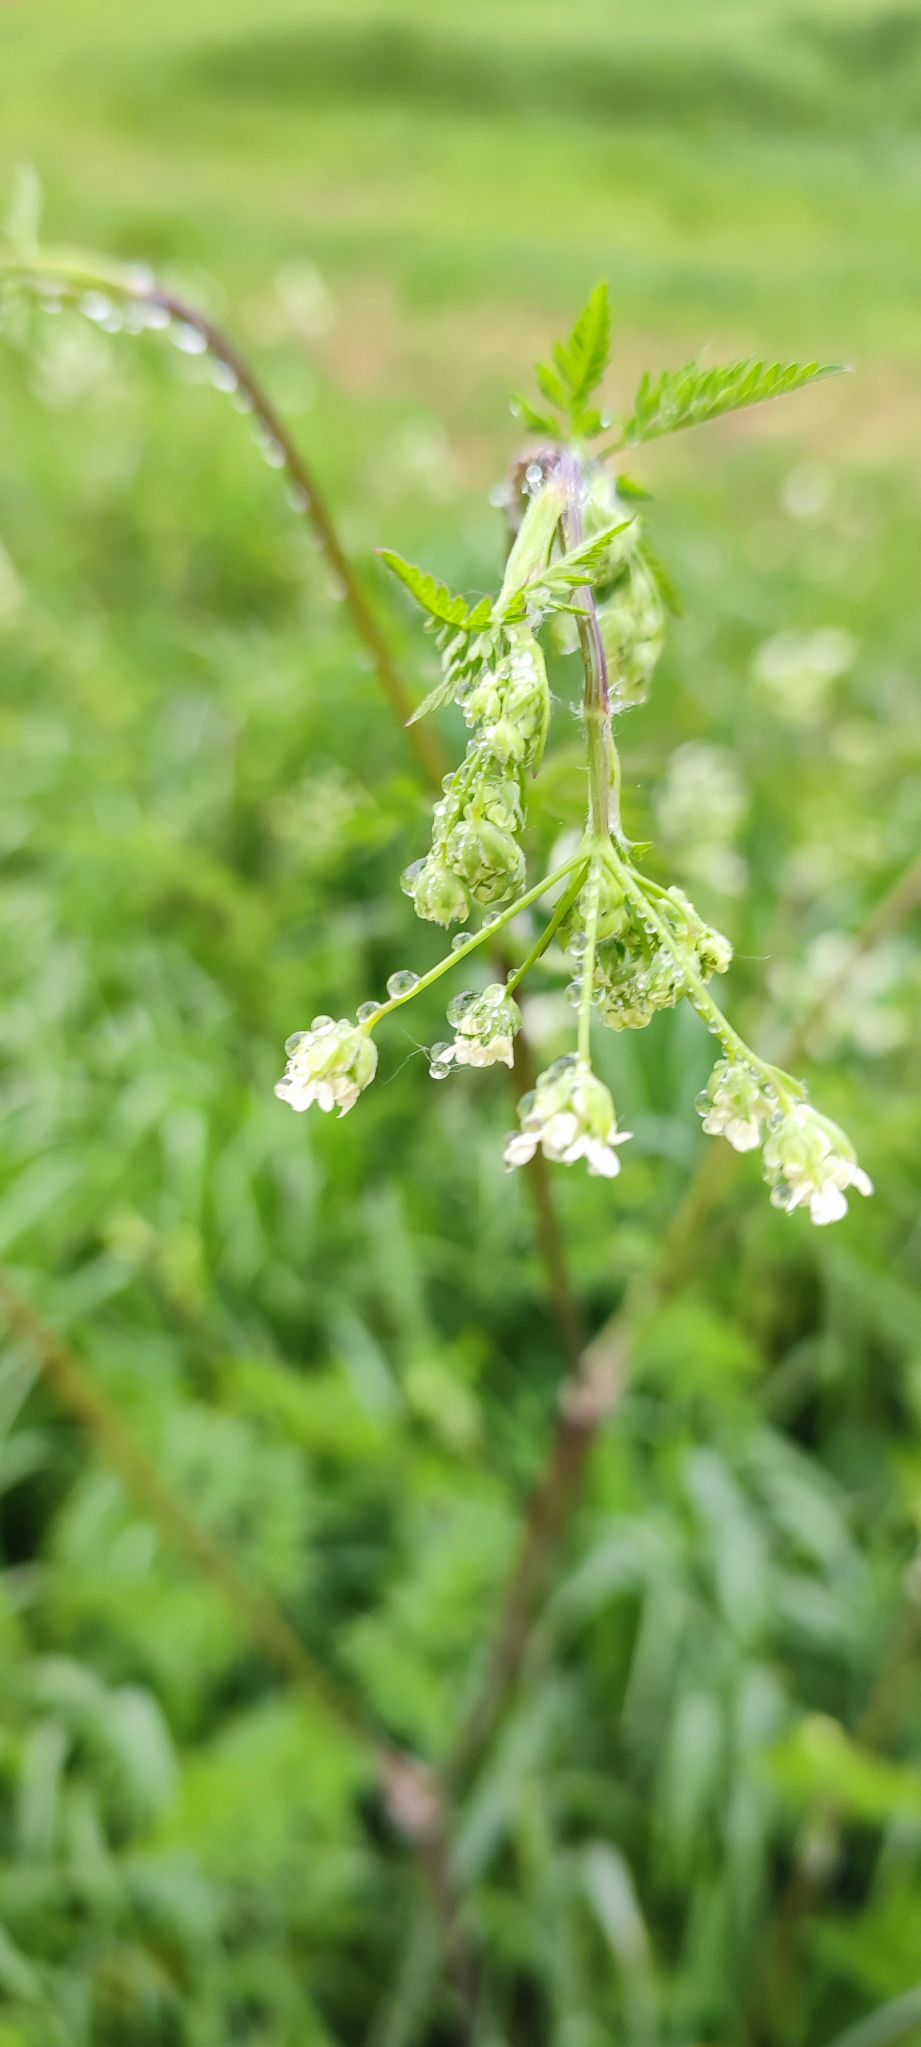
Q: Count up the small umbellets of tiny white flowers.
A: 5